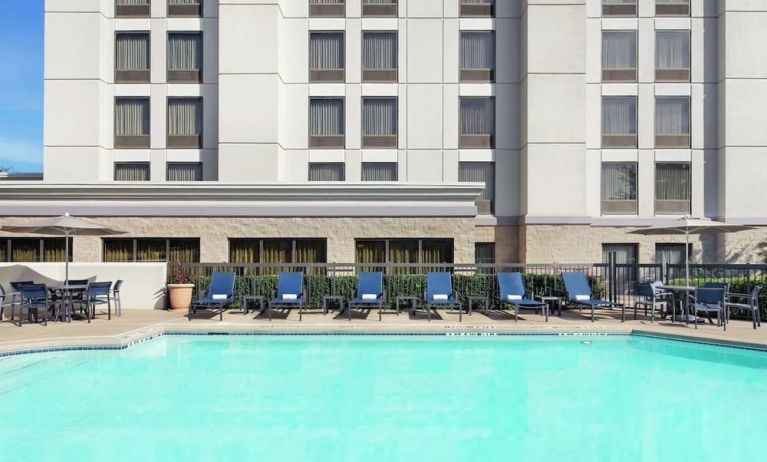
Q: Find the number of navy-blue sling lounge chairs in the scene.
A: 6